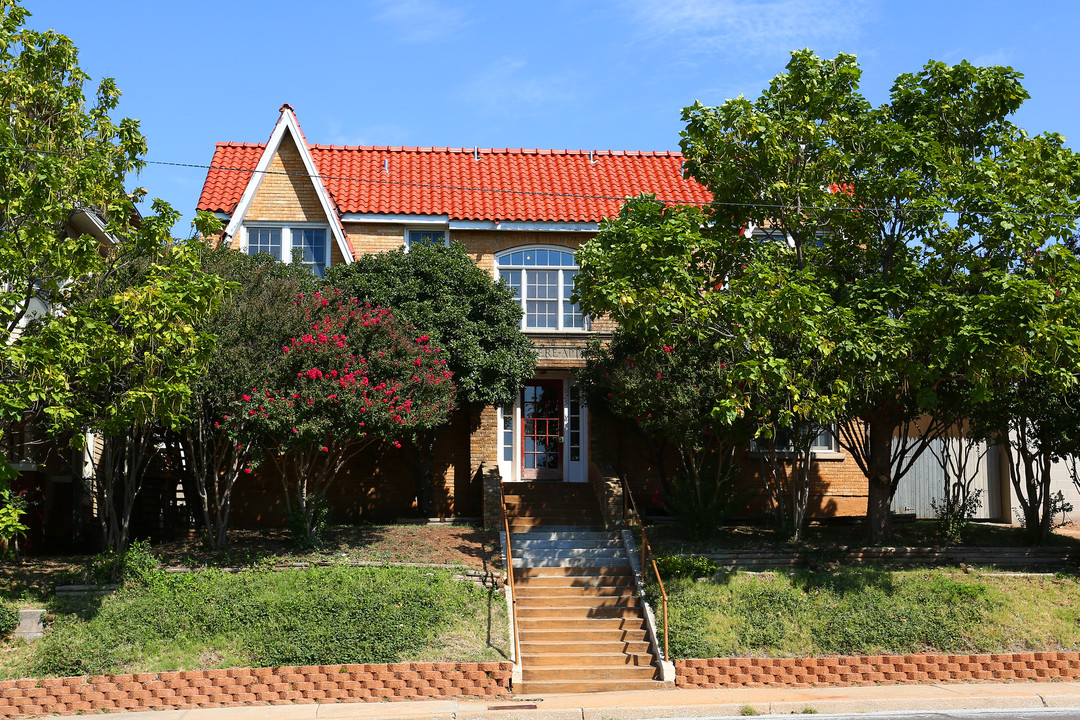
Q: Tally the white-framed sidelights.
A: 2